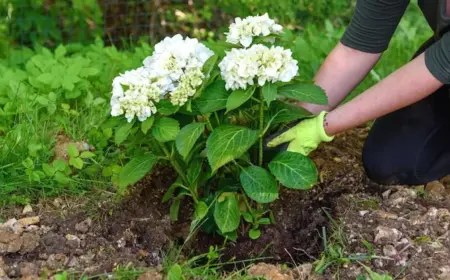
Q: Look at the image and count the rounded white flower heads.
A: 4